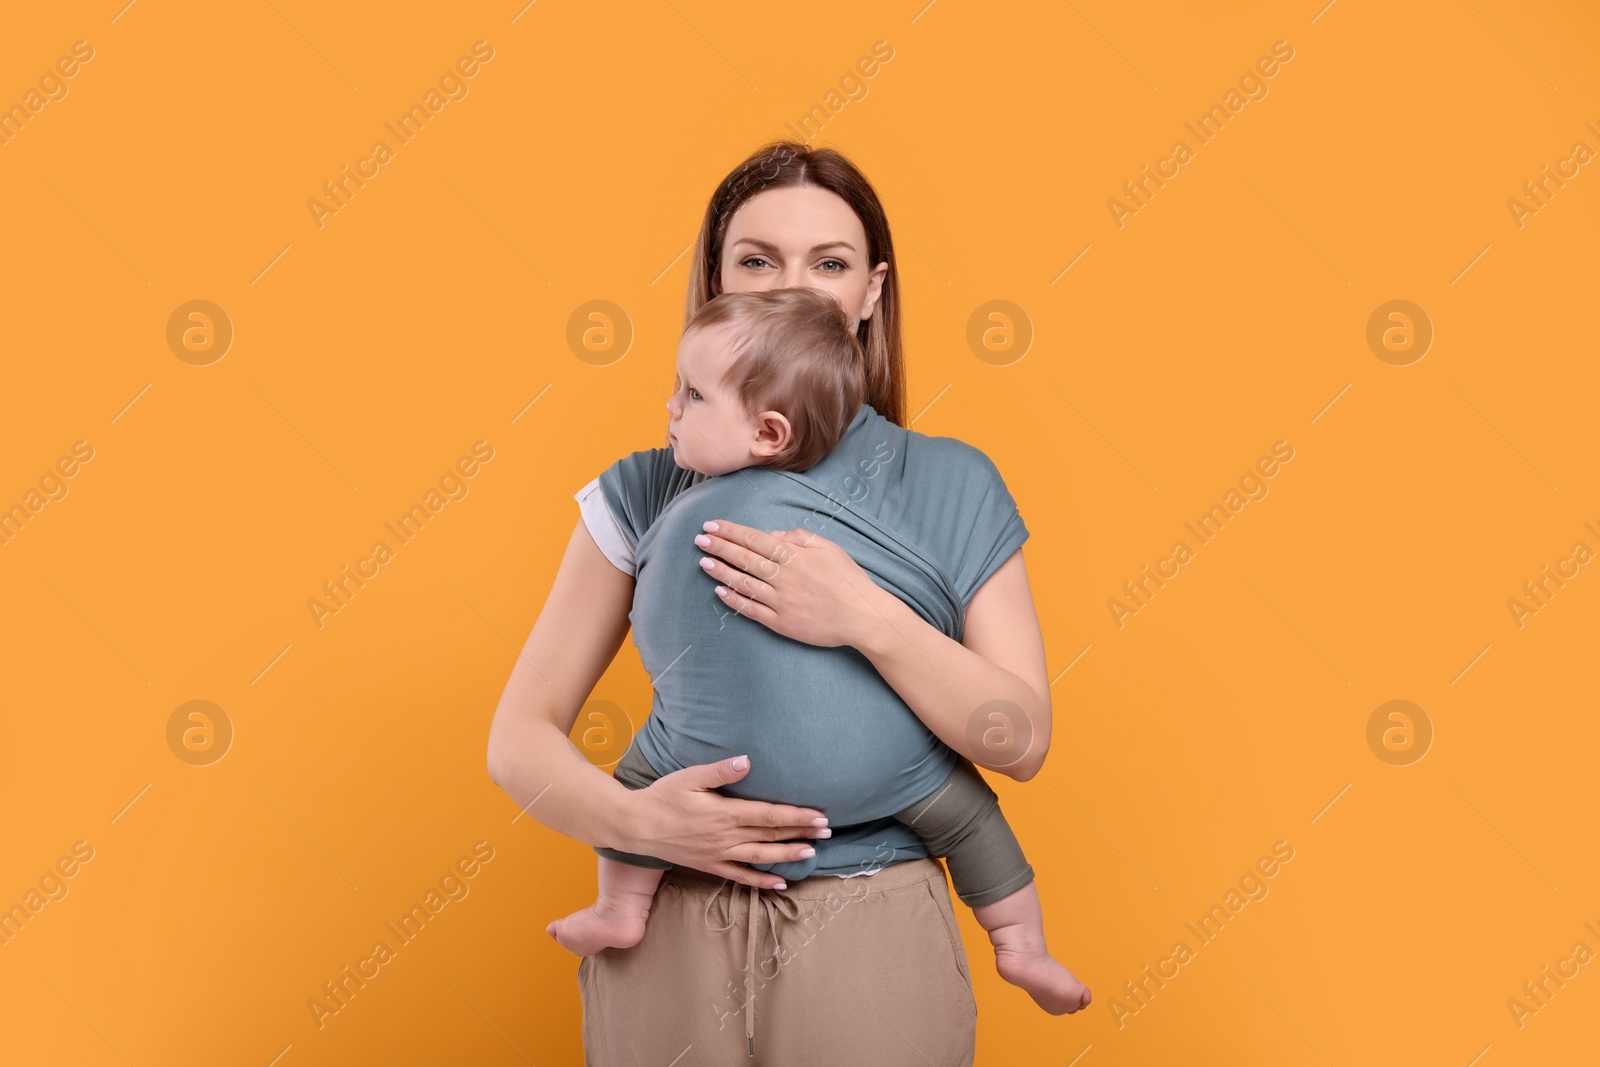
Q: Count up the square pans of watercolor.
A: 0